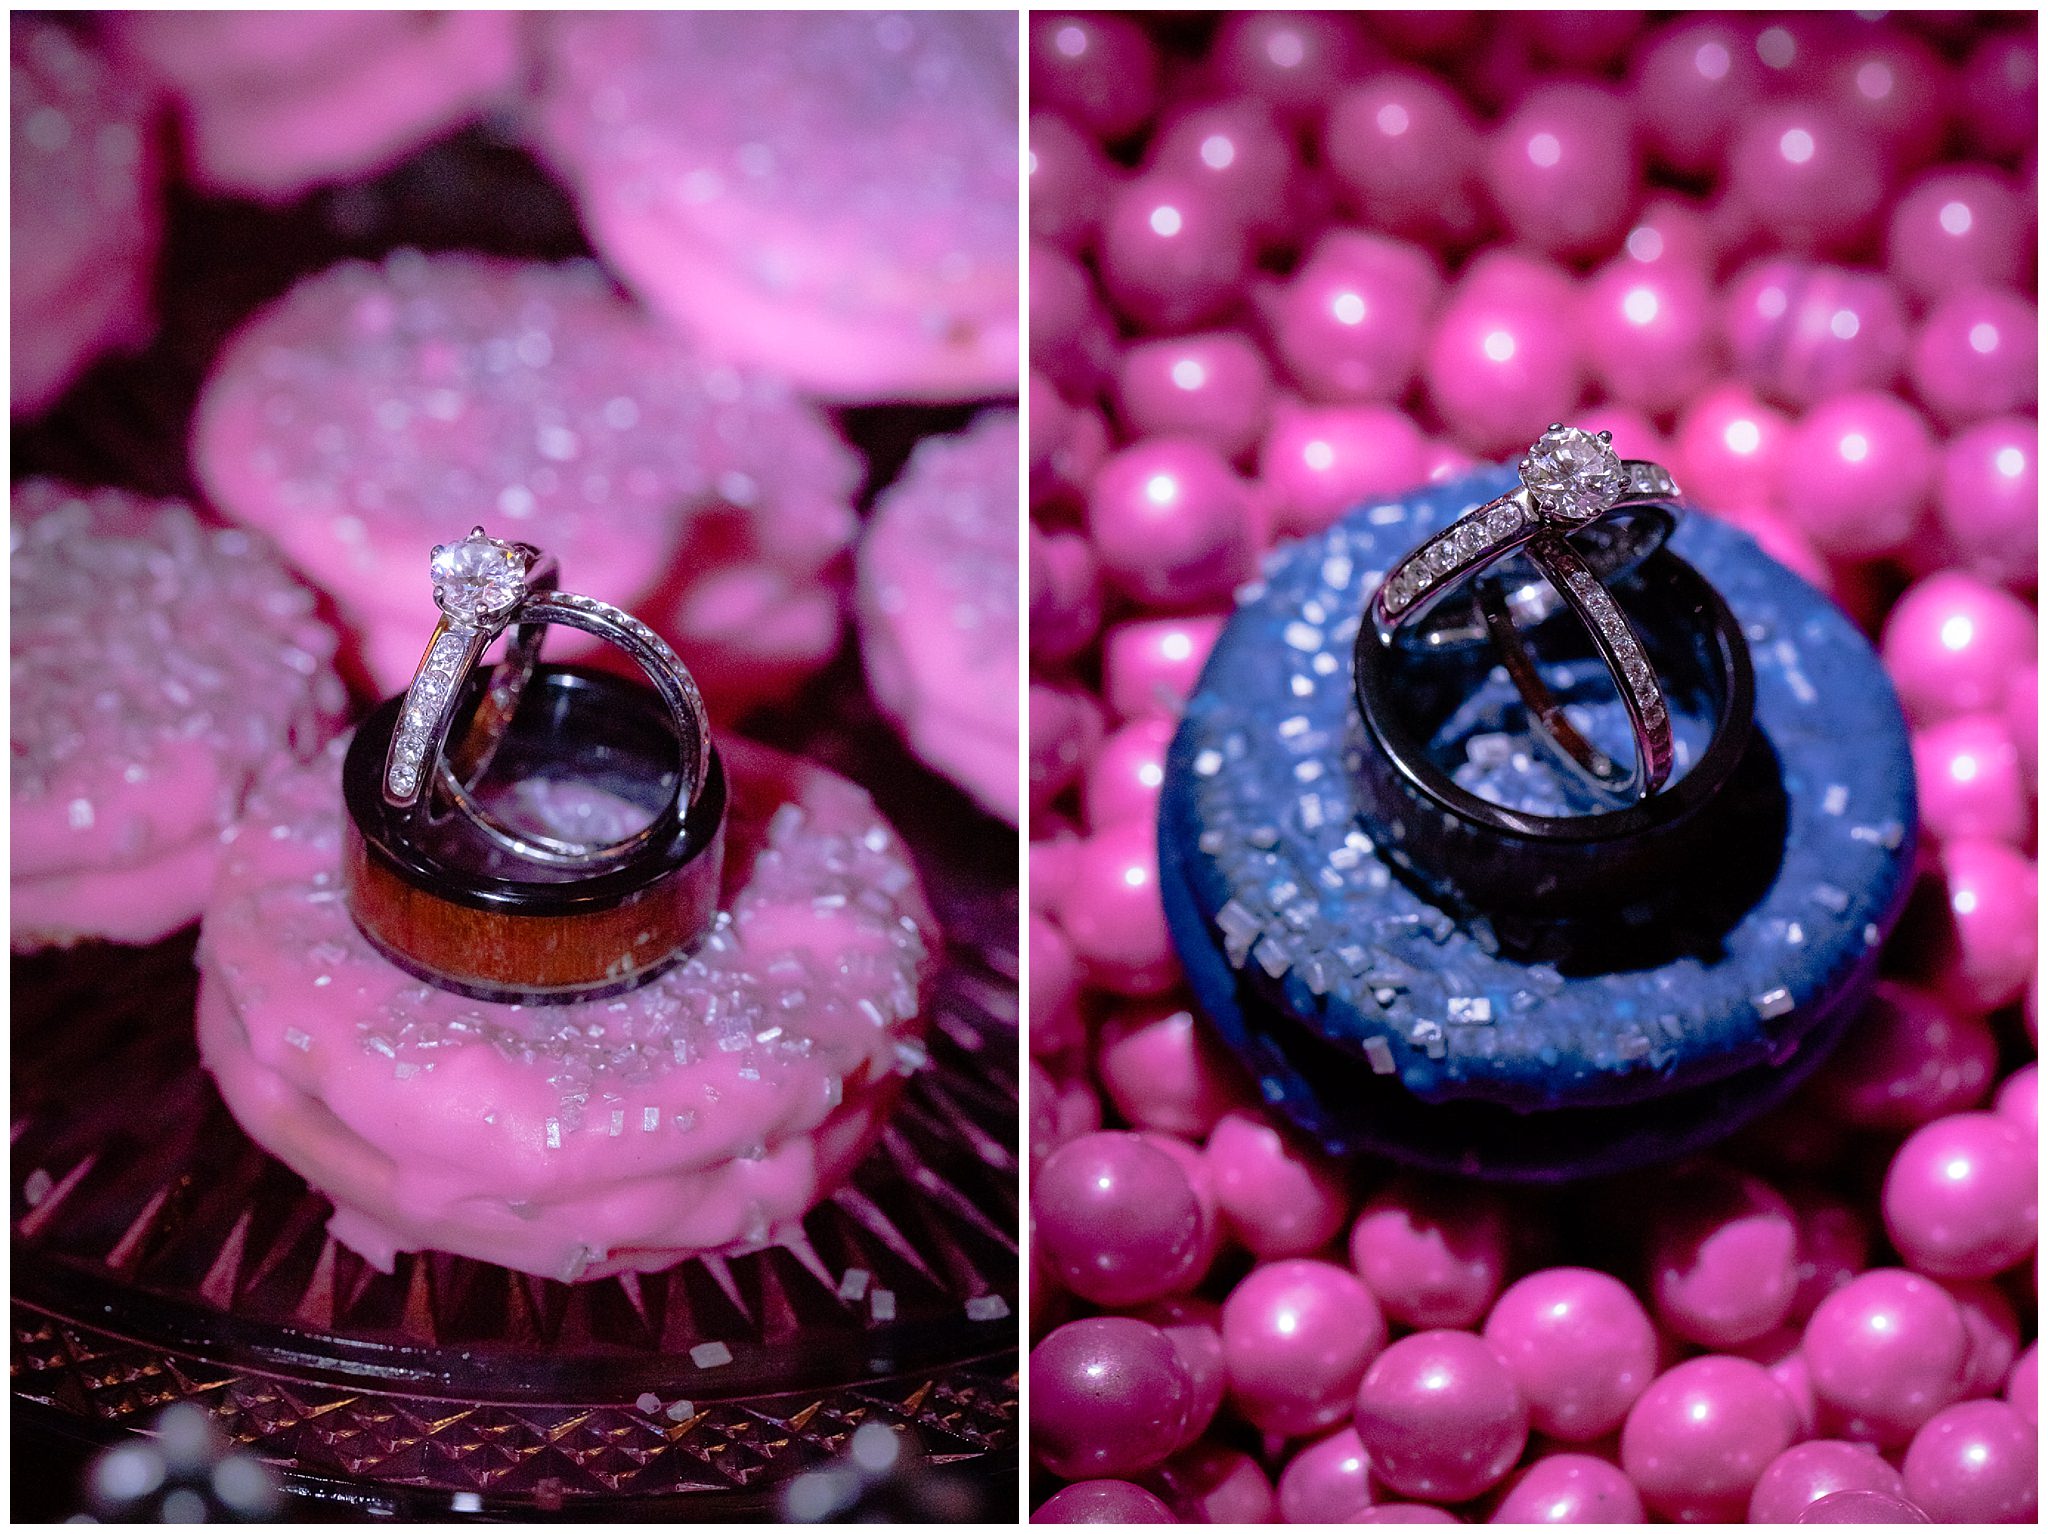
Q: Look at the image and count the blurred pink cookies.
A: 6